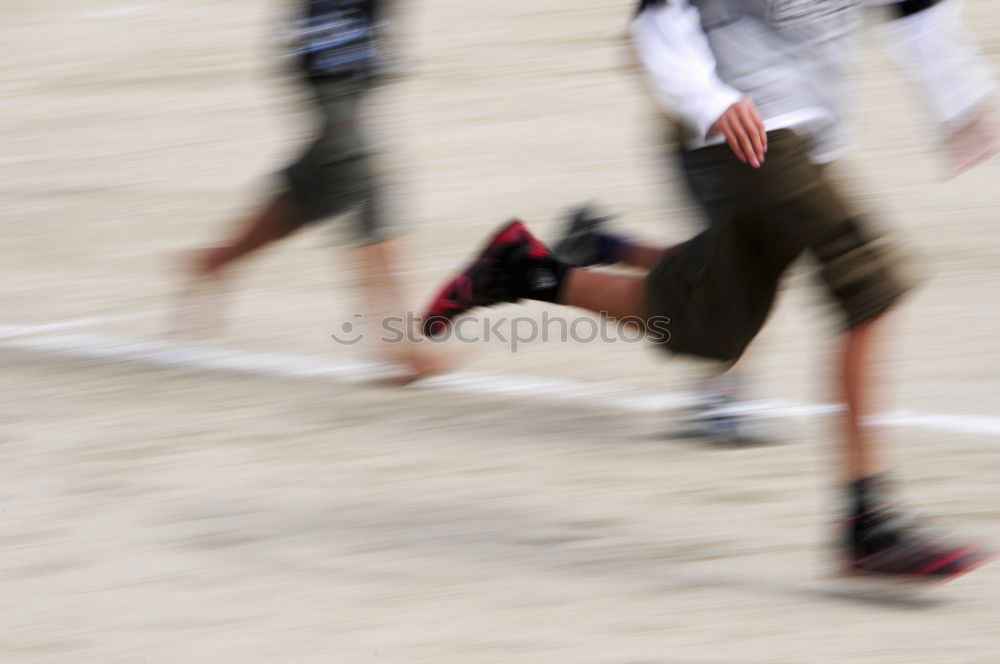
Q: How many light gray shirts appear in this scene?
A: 1